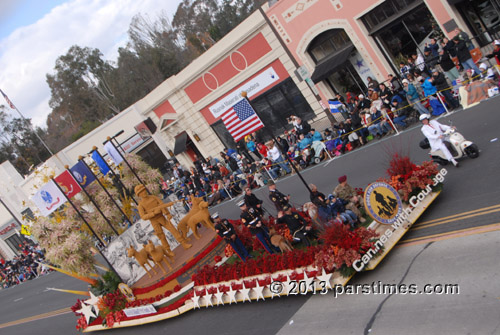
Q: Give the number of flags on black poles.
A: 6